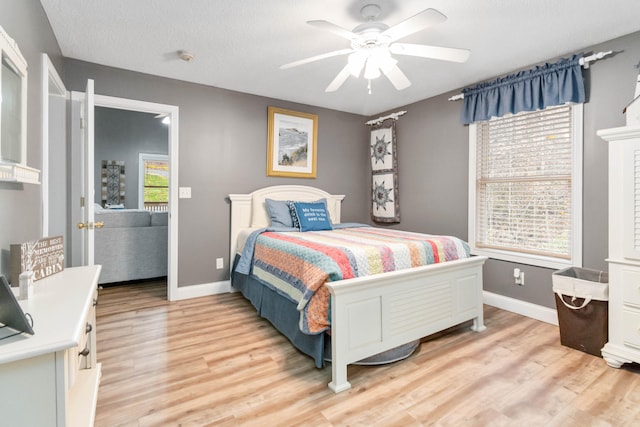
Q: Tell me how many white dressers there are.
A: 2